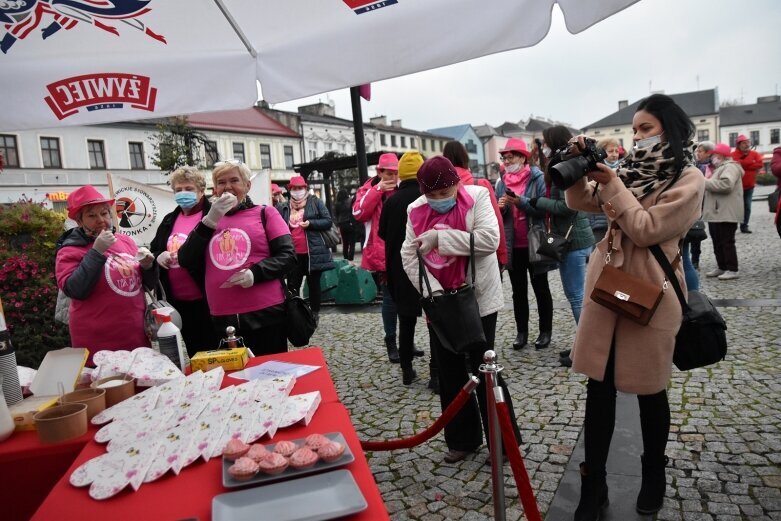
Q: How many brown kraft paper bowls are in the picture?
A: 3